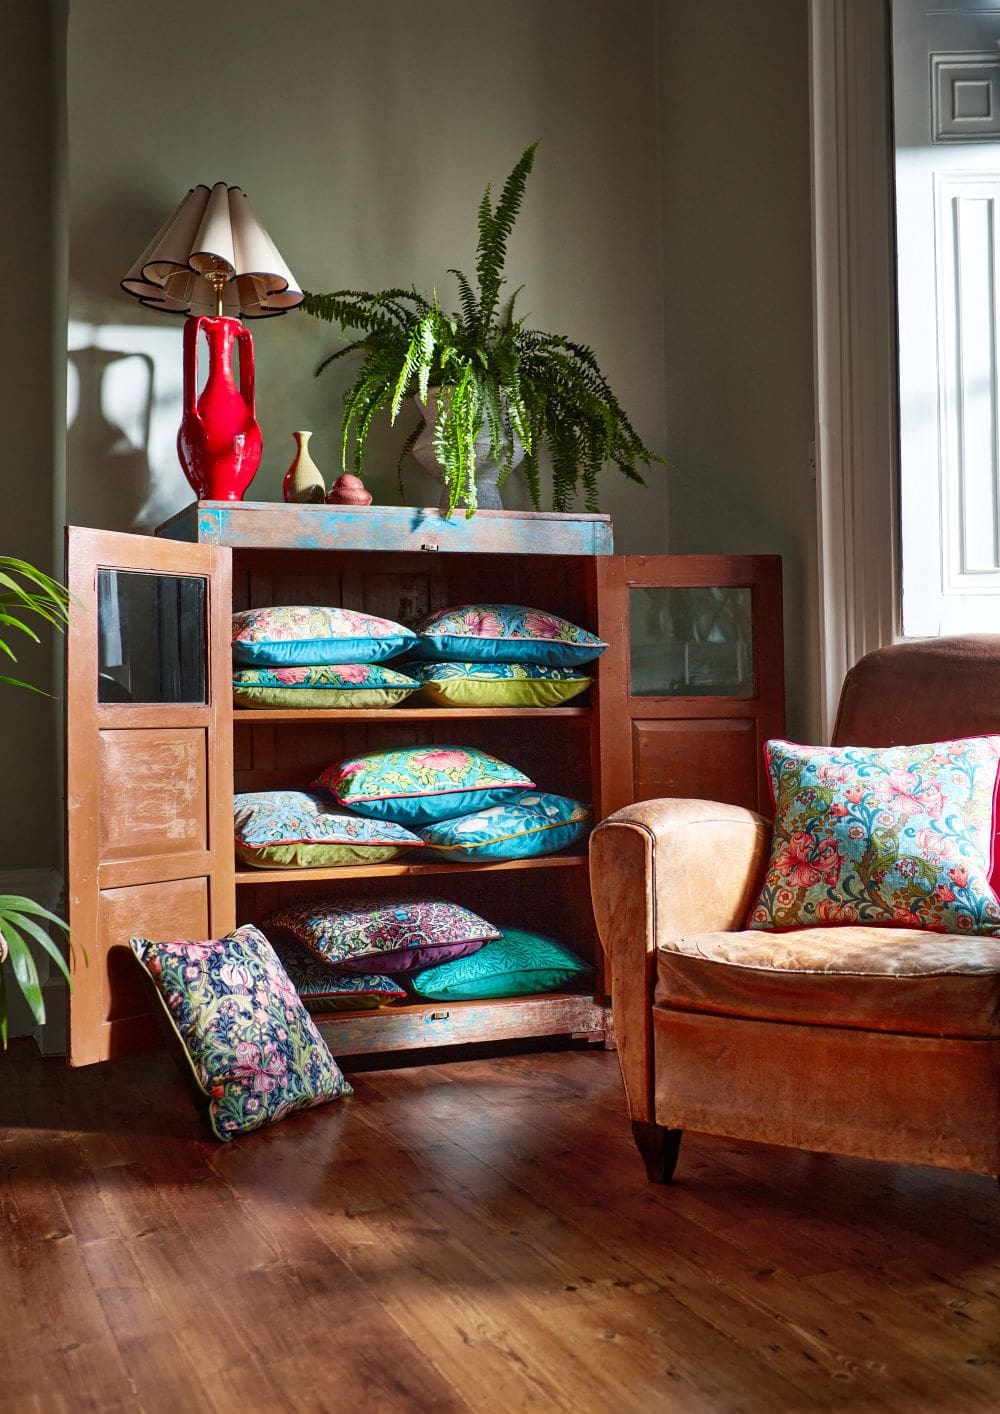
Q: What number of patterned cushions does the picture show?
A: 12